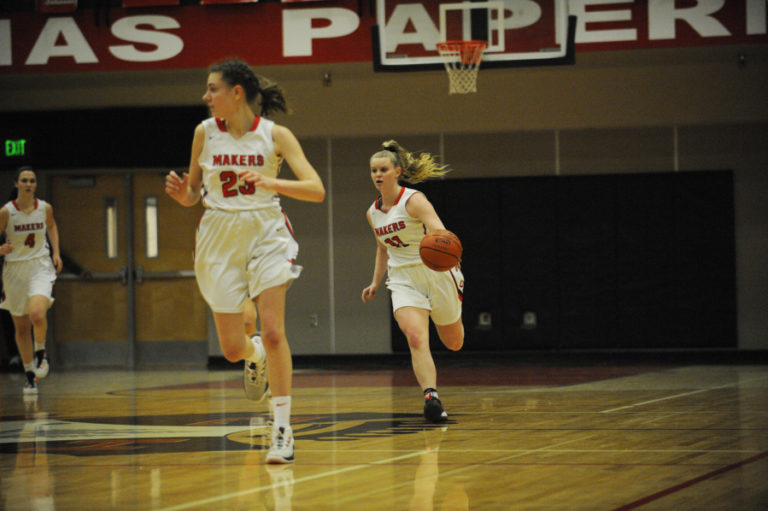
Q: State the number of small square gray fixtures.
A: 2